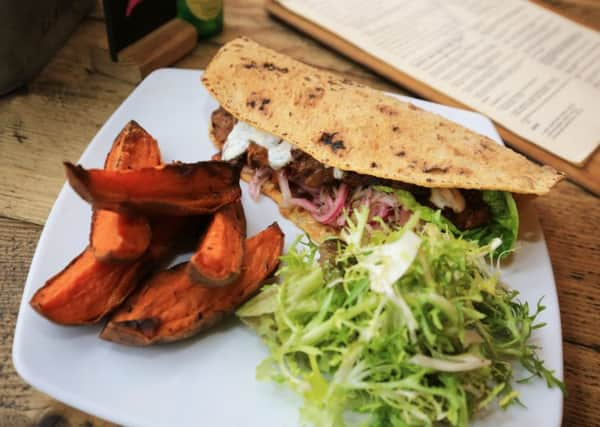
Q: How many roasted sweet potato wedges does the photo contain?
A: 5